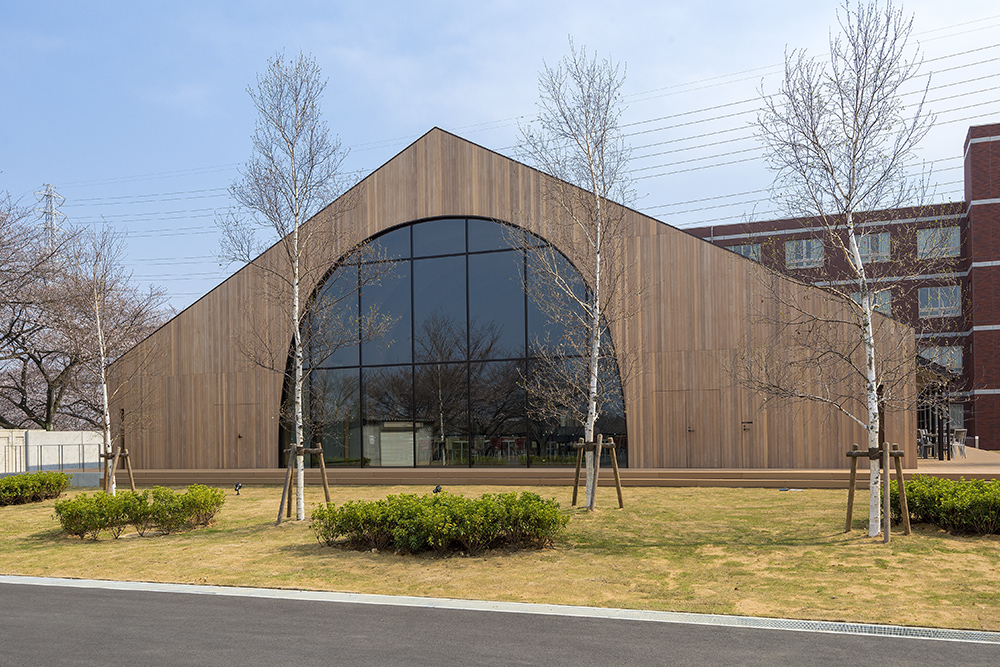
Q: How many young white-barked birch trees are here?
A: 4